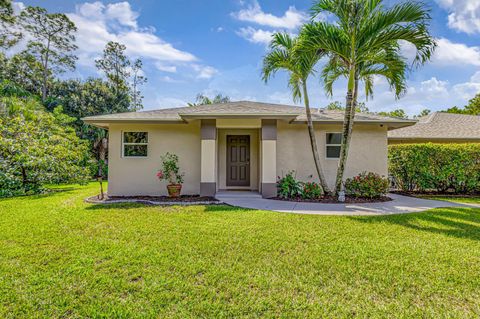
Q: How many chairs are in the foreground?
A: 0